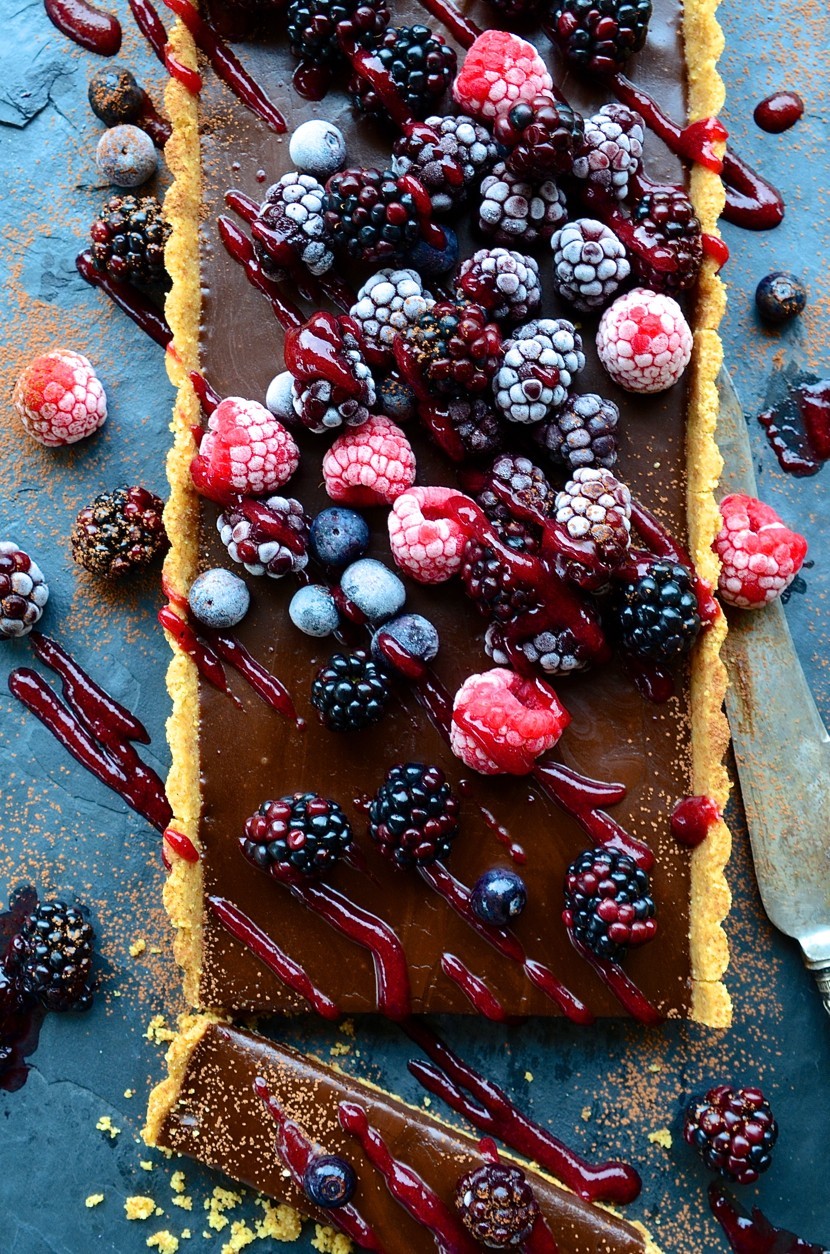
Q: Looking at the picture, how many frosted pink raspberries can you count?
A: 8